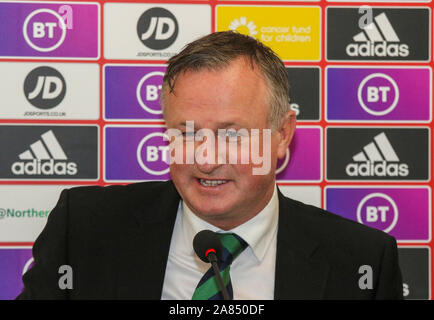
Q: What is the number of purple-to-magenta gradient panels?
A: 7